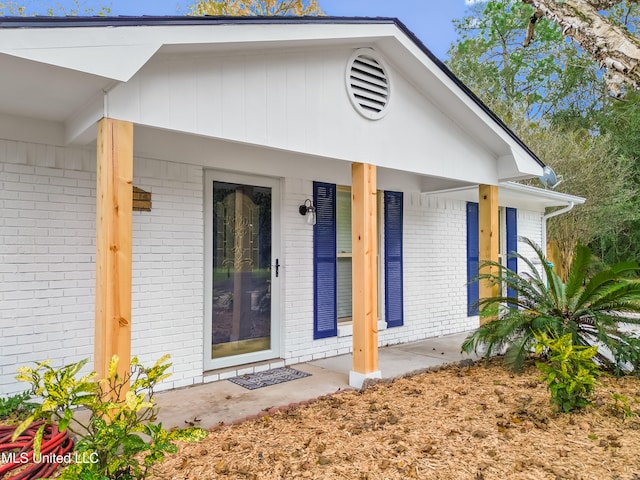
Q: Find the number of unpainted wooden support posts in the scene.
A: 3